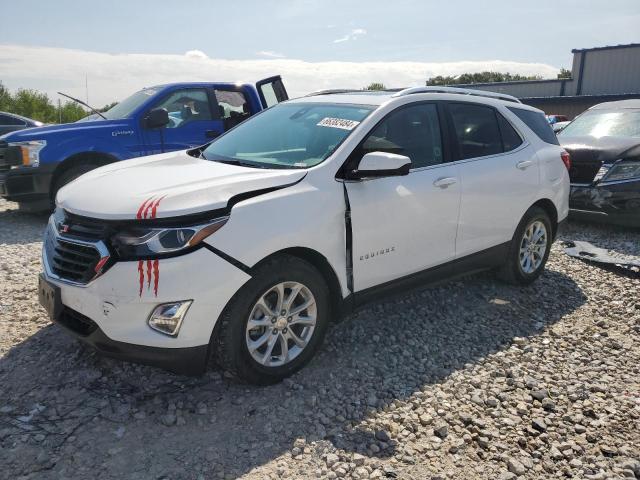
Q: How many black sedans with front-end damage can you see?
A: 1